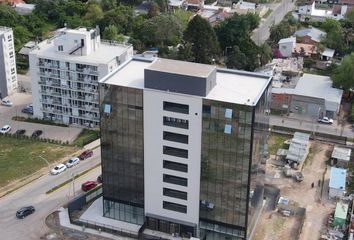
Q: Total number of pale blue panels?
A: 3